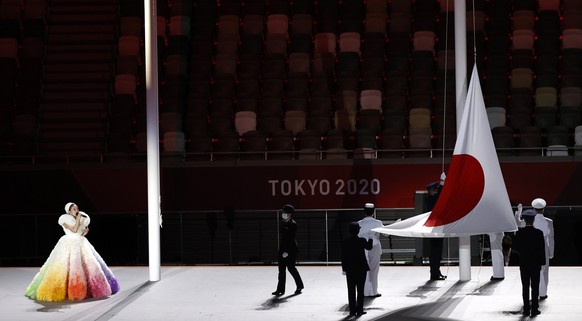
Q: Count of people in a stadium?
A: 8